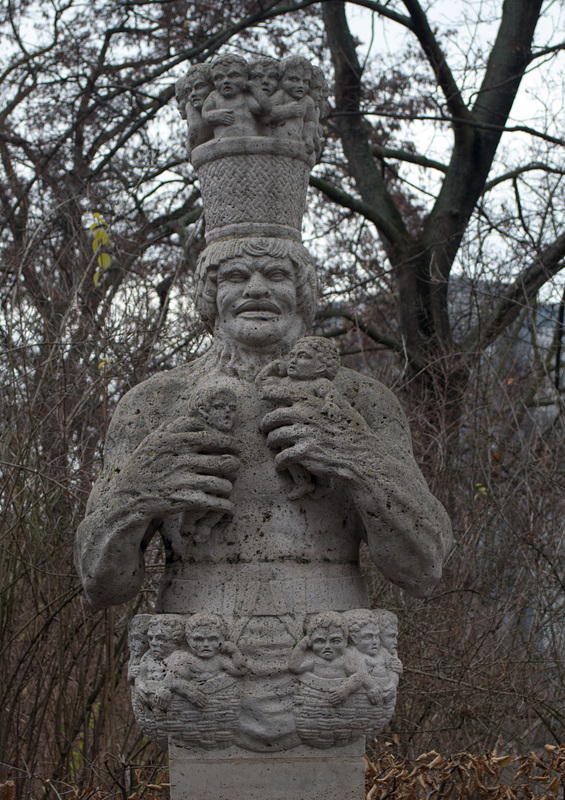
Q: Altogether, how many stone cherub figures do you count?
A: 14